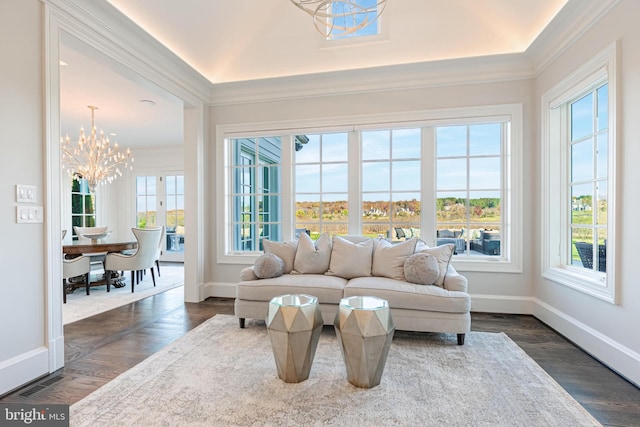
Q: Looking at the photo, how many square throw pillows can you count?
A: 5